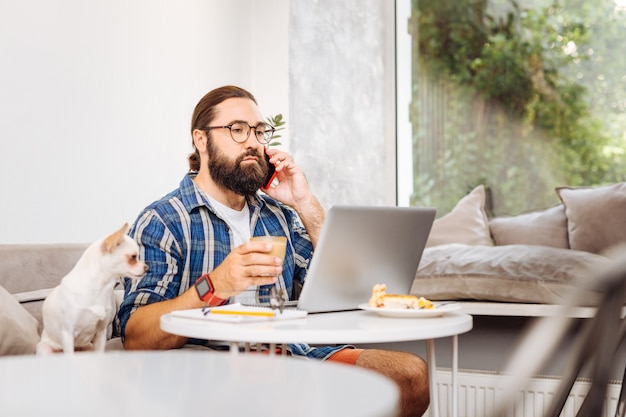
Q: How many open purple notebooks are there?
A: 0